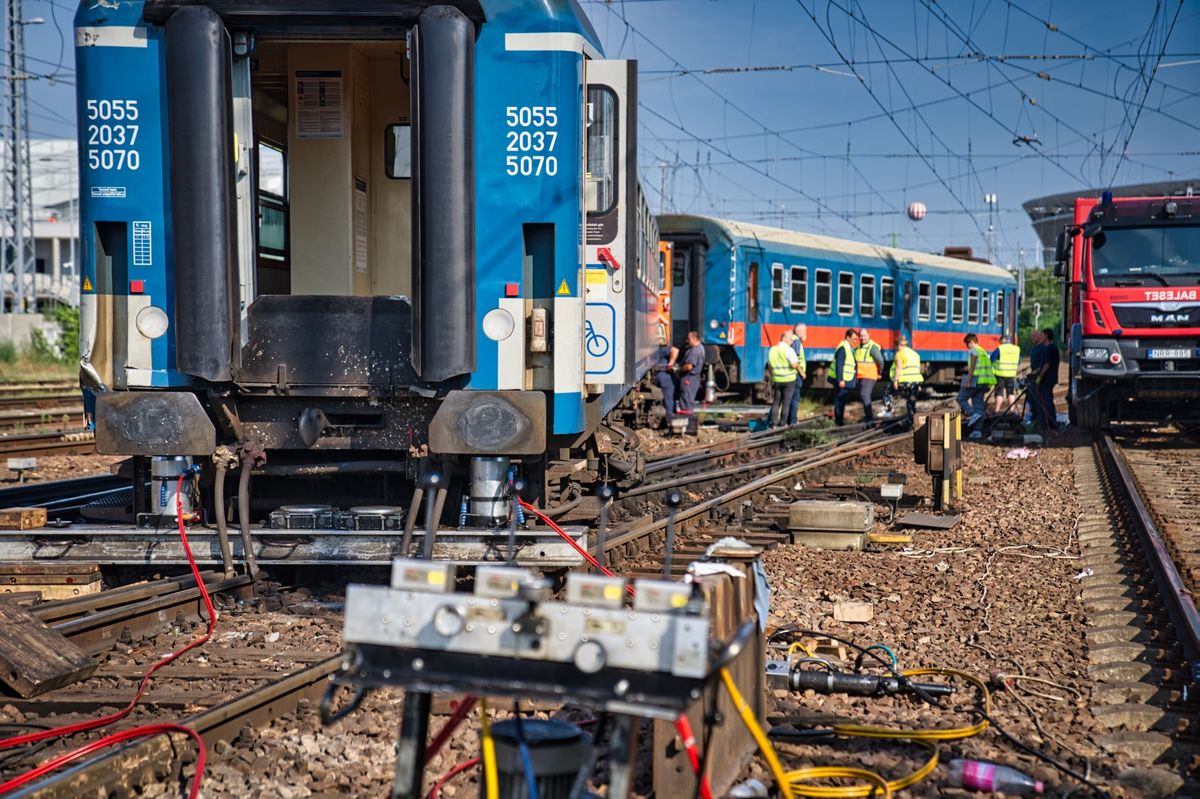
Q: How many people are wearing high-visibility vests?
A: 7